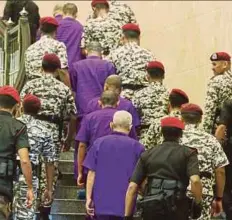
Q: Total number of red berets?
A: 11